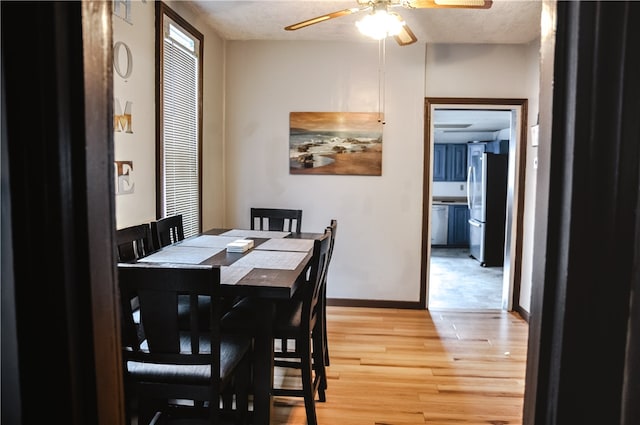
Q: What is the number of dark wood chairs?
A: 6